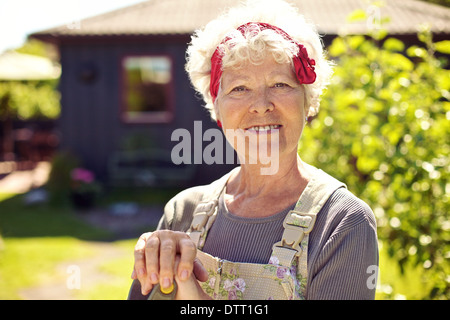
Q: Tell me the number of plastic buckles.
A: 2